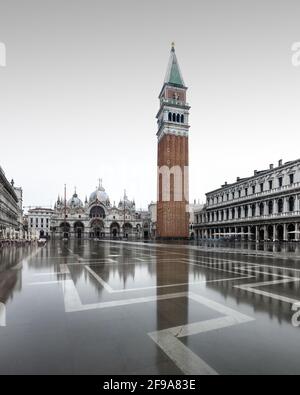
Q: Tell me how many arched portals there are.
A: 5